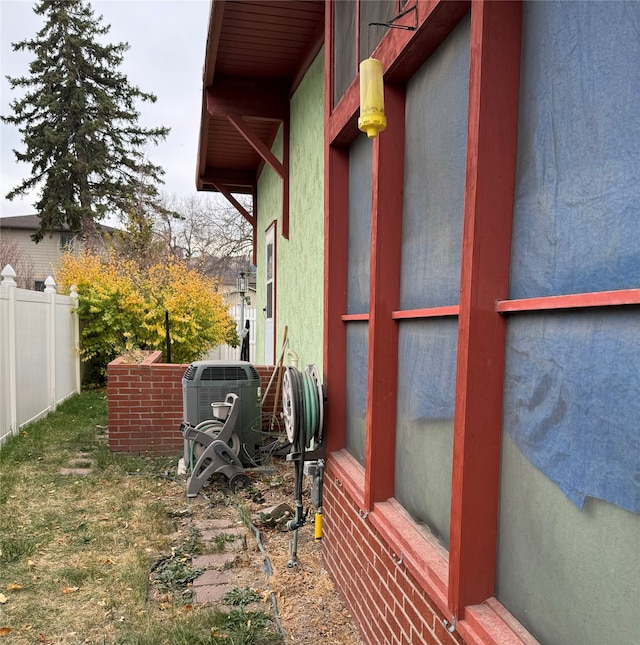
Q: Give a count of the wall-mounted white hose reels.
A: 1